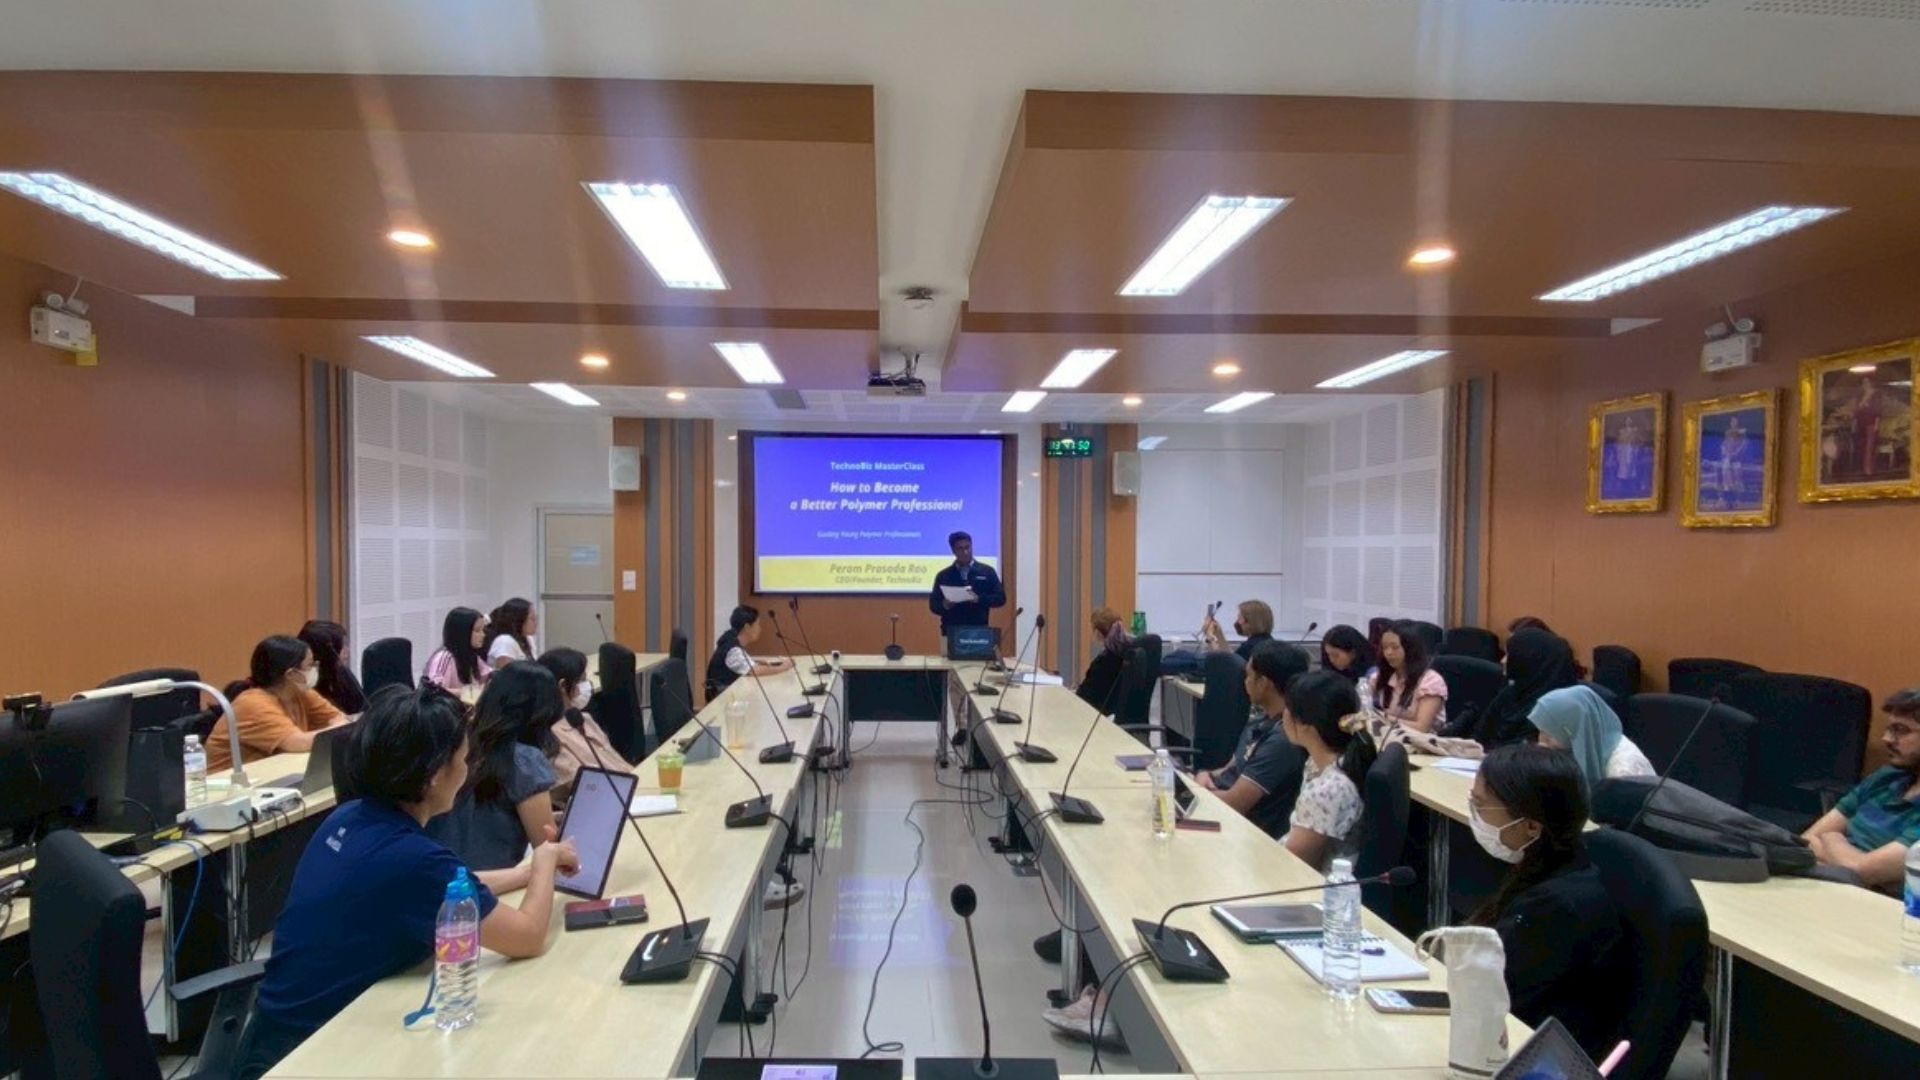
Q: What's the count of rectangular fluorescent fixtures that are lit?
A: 11